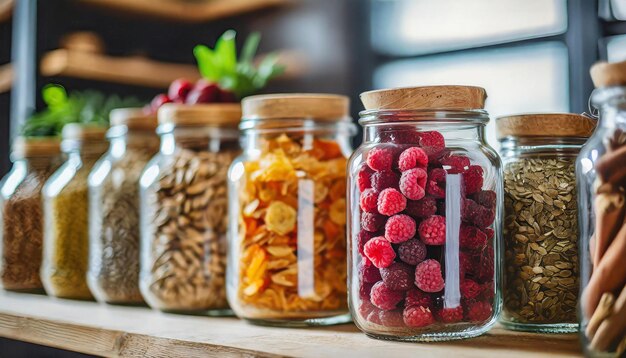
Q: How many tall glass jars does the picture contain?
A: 8